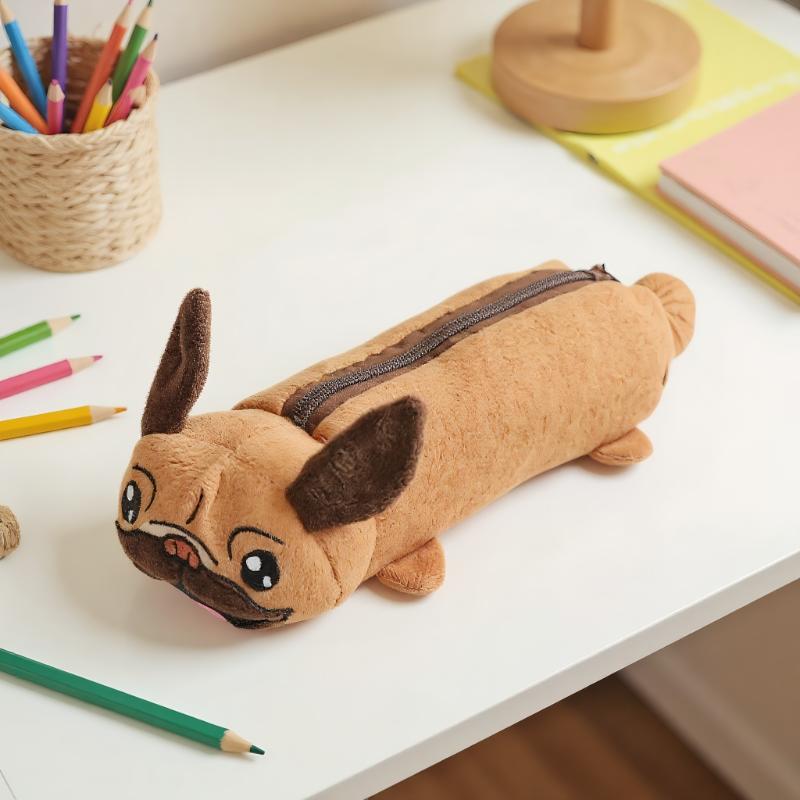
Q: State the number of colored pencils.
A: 13